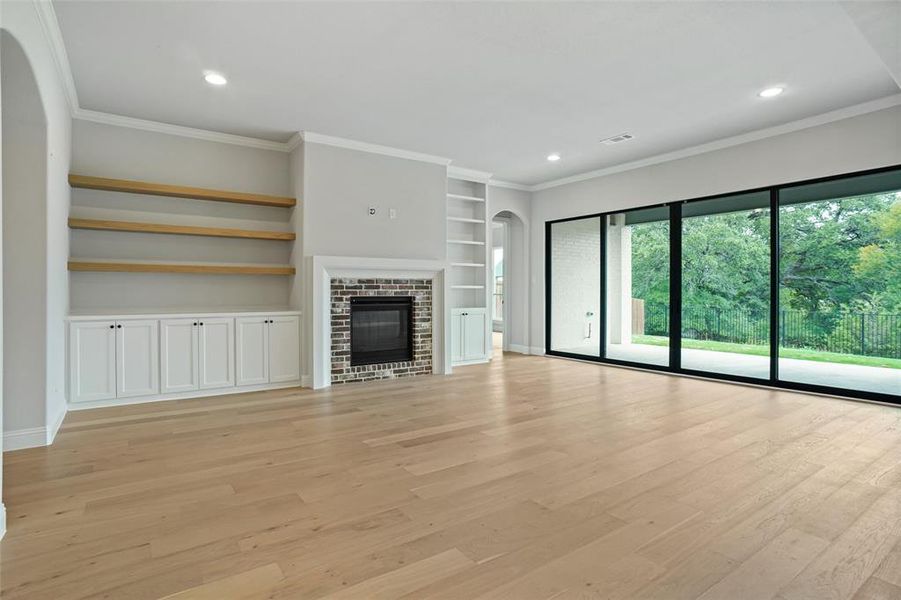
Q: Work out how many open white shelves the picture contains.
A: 5